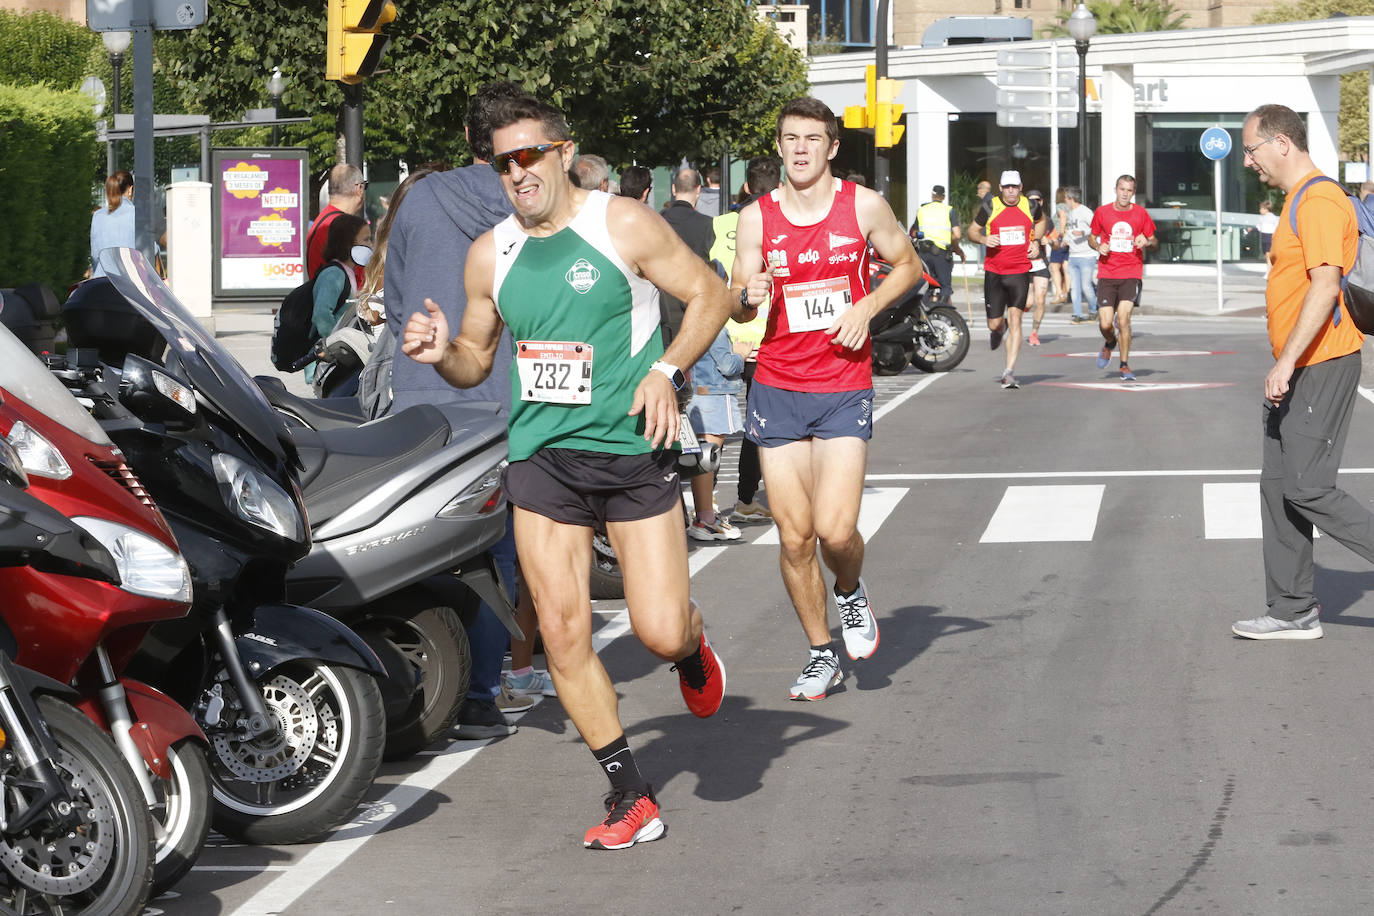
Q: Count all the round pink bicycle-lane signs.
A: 0